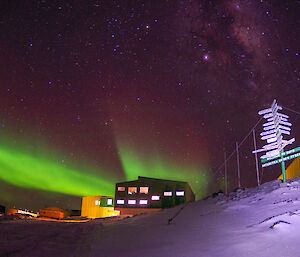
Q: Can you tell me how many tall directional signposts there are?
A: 1